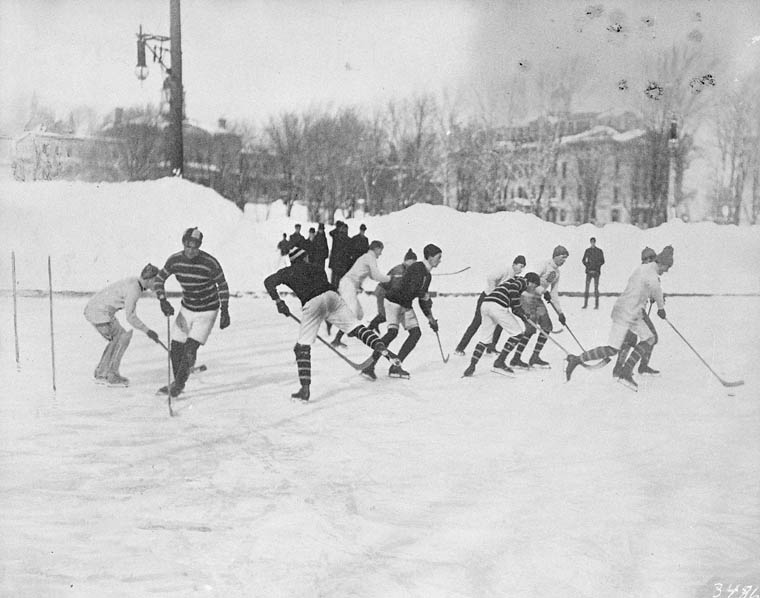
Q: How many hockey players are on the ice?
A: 11